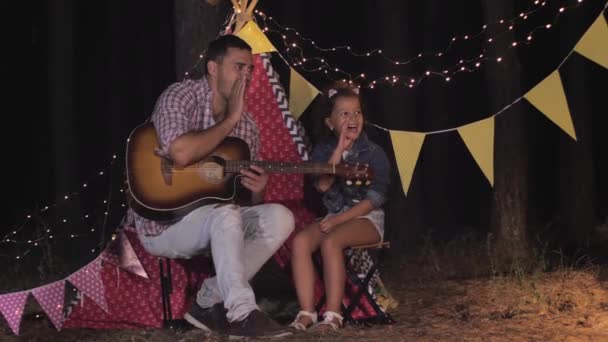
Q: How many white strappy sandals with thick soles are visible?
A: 2